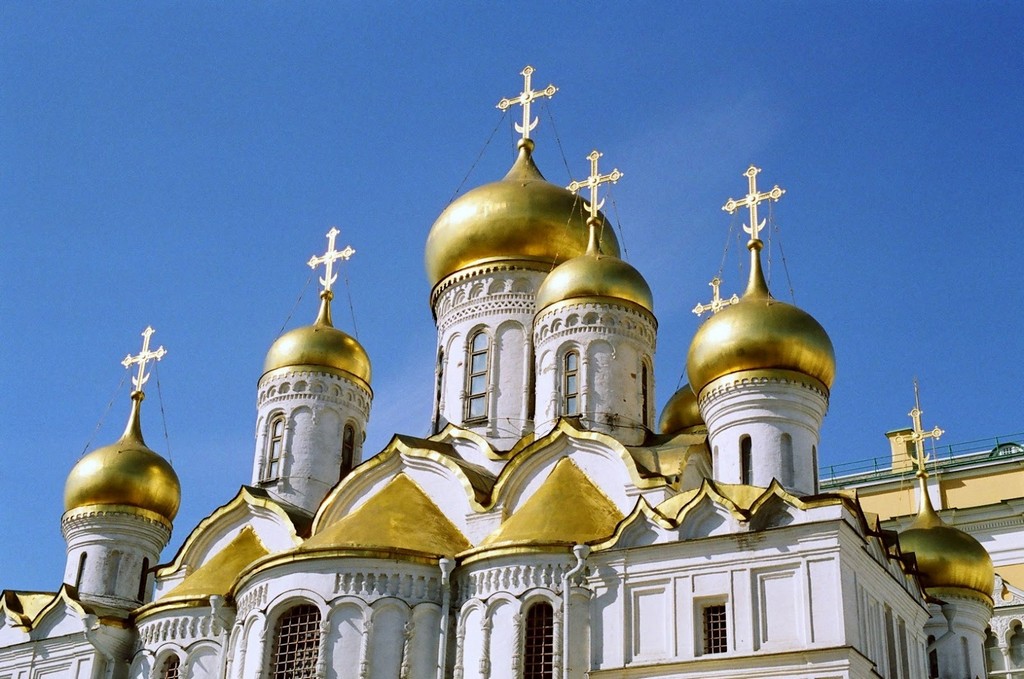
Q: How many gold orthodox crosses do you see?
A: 7